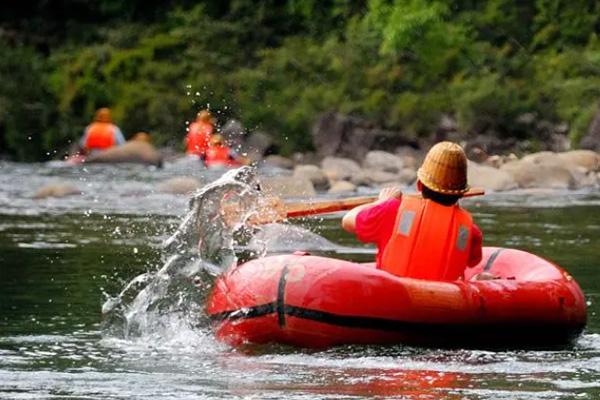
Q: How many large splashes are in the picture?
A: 1